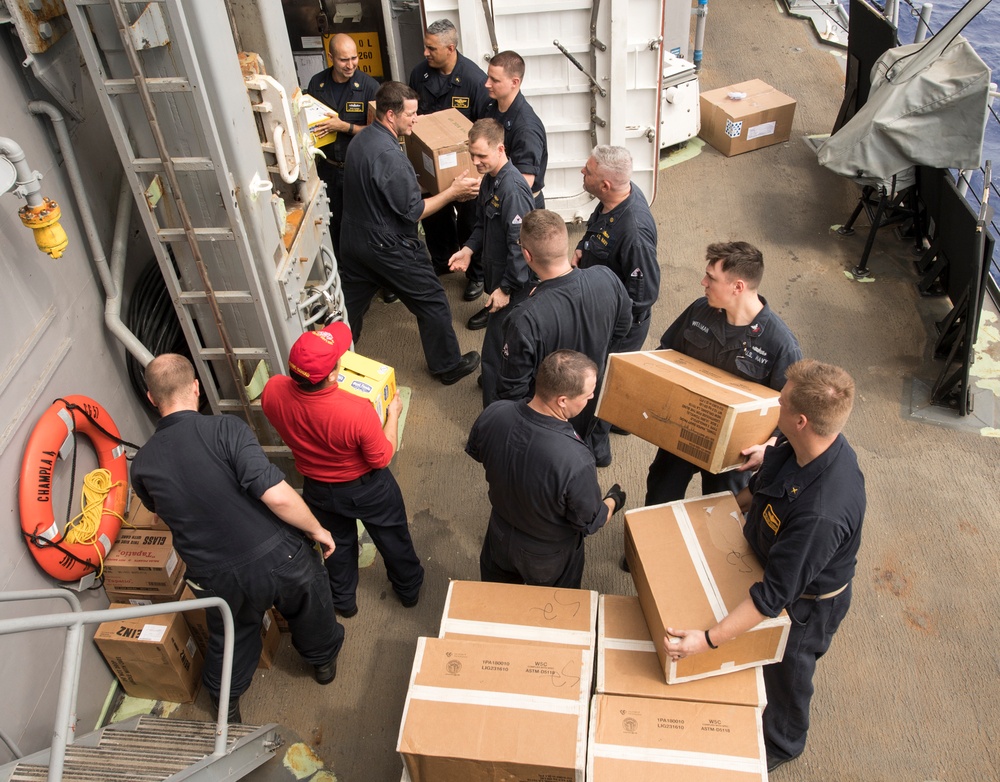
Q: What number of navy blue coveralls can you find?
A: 11